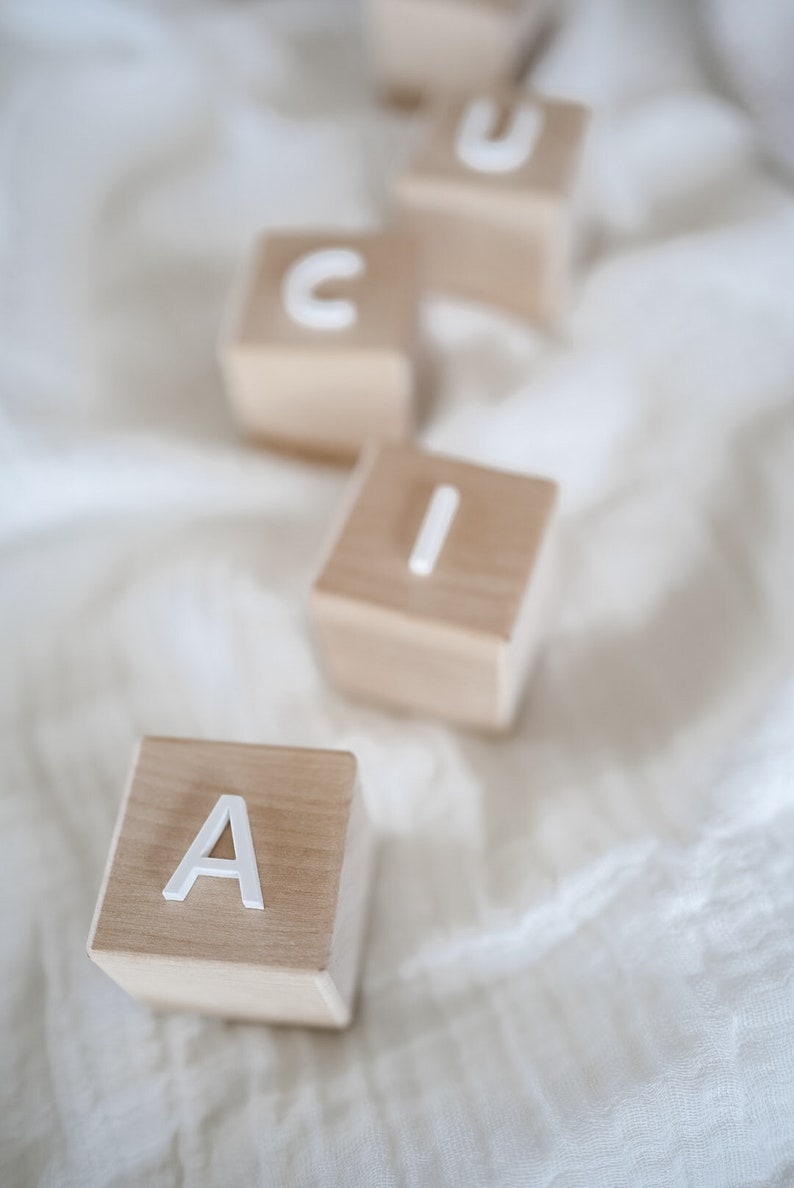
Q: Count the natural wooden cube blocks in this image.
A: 5